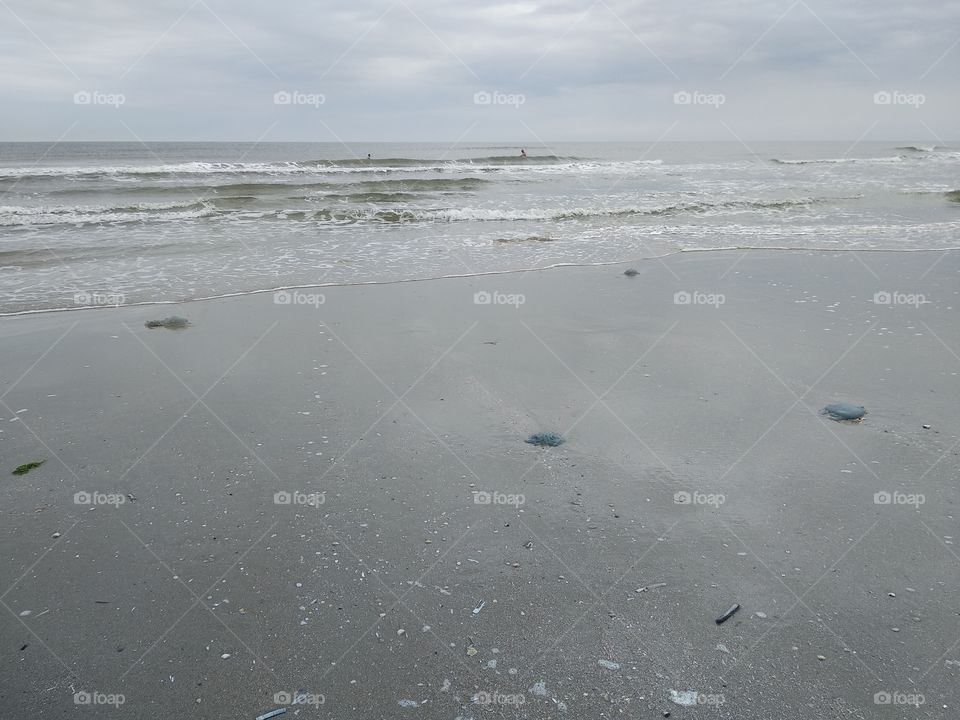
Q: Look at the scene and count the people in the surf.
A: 2